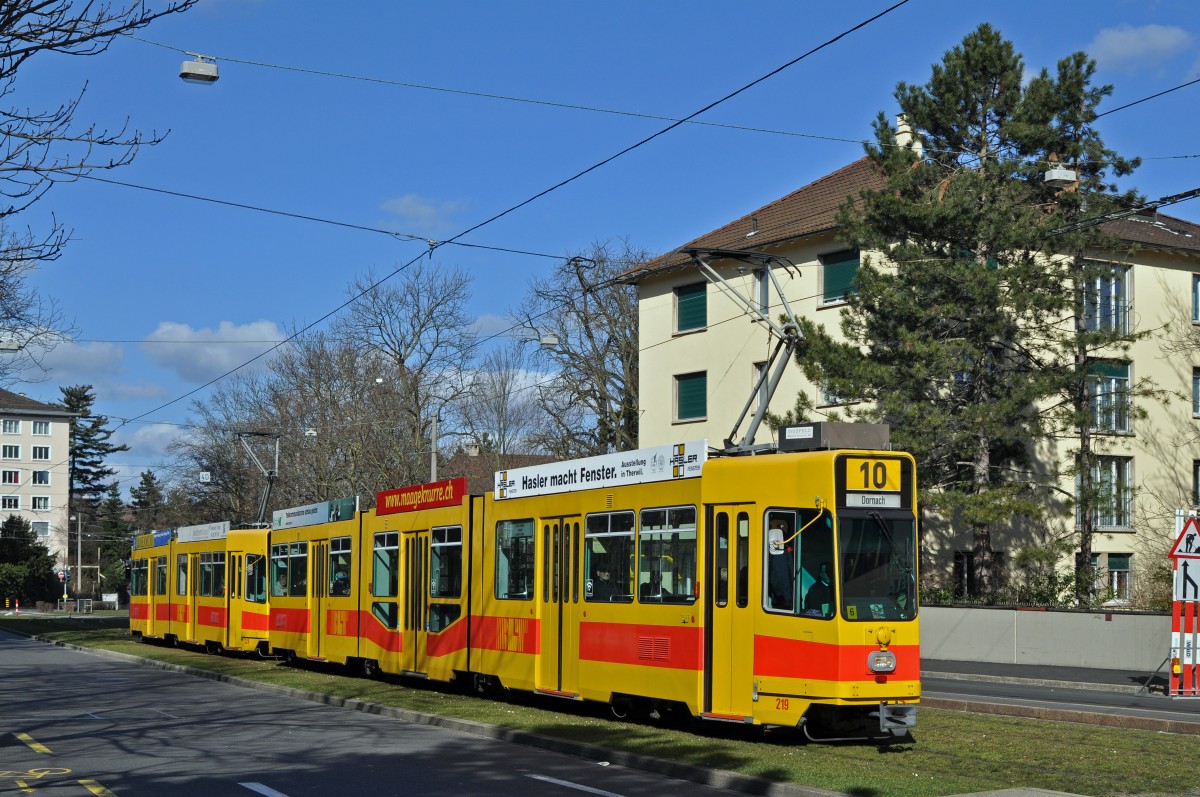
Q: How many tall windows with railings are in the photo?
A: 3